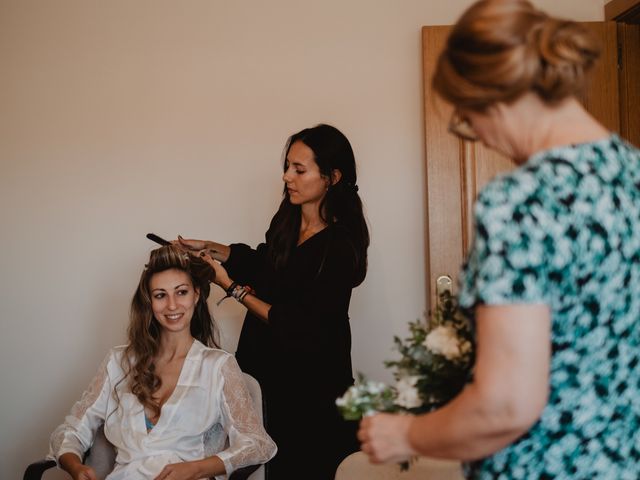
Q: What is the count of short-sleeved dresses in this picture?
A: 1